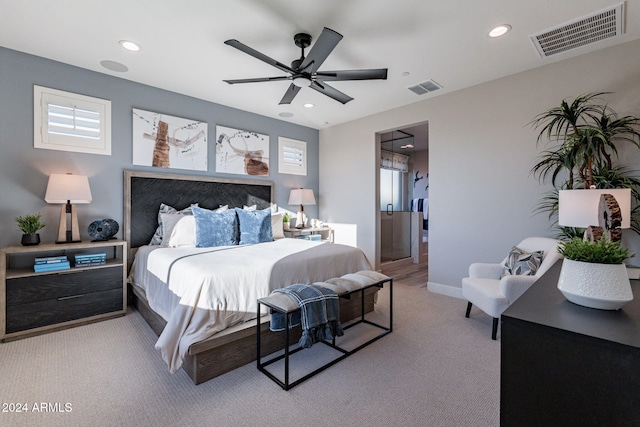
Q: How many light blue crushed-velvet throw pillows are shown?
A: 2